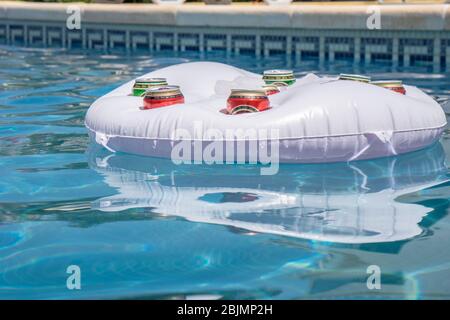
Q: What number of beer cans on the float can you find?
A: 7